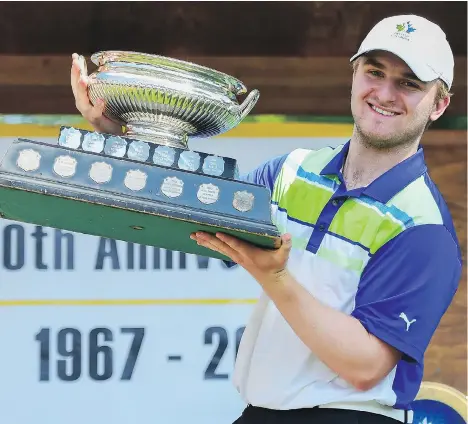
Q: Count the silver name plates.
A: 14